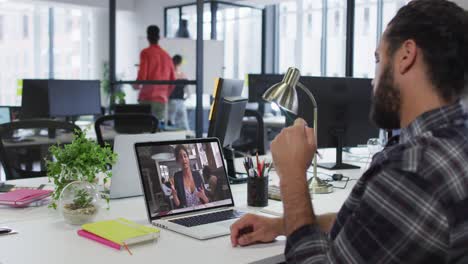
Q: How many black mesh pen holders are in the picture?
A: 1